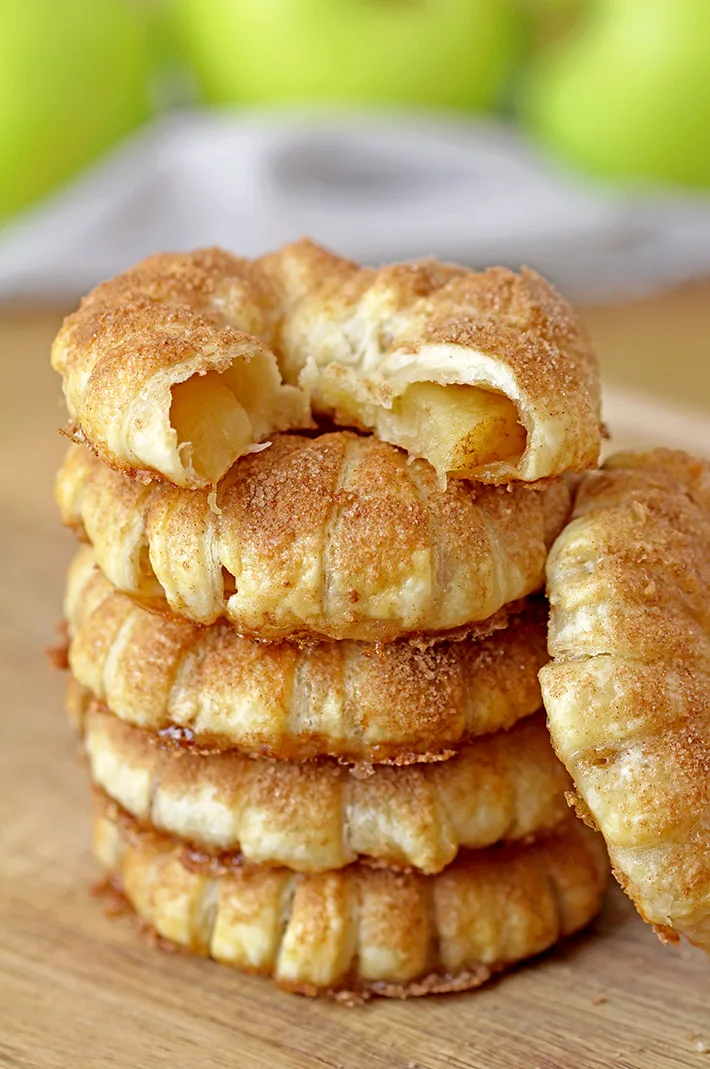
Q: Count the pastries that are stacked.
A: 5